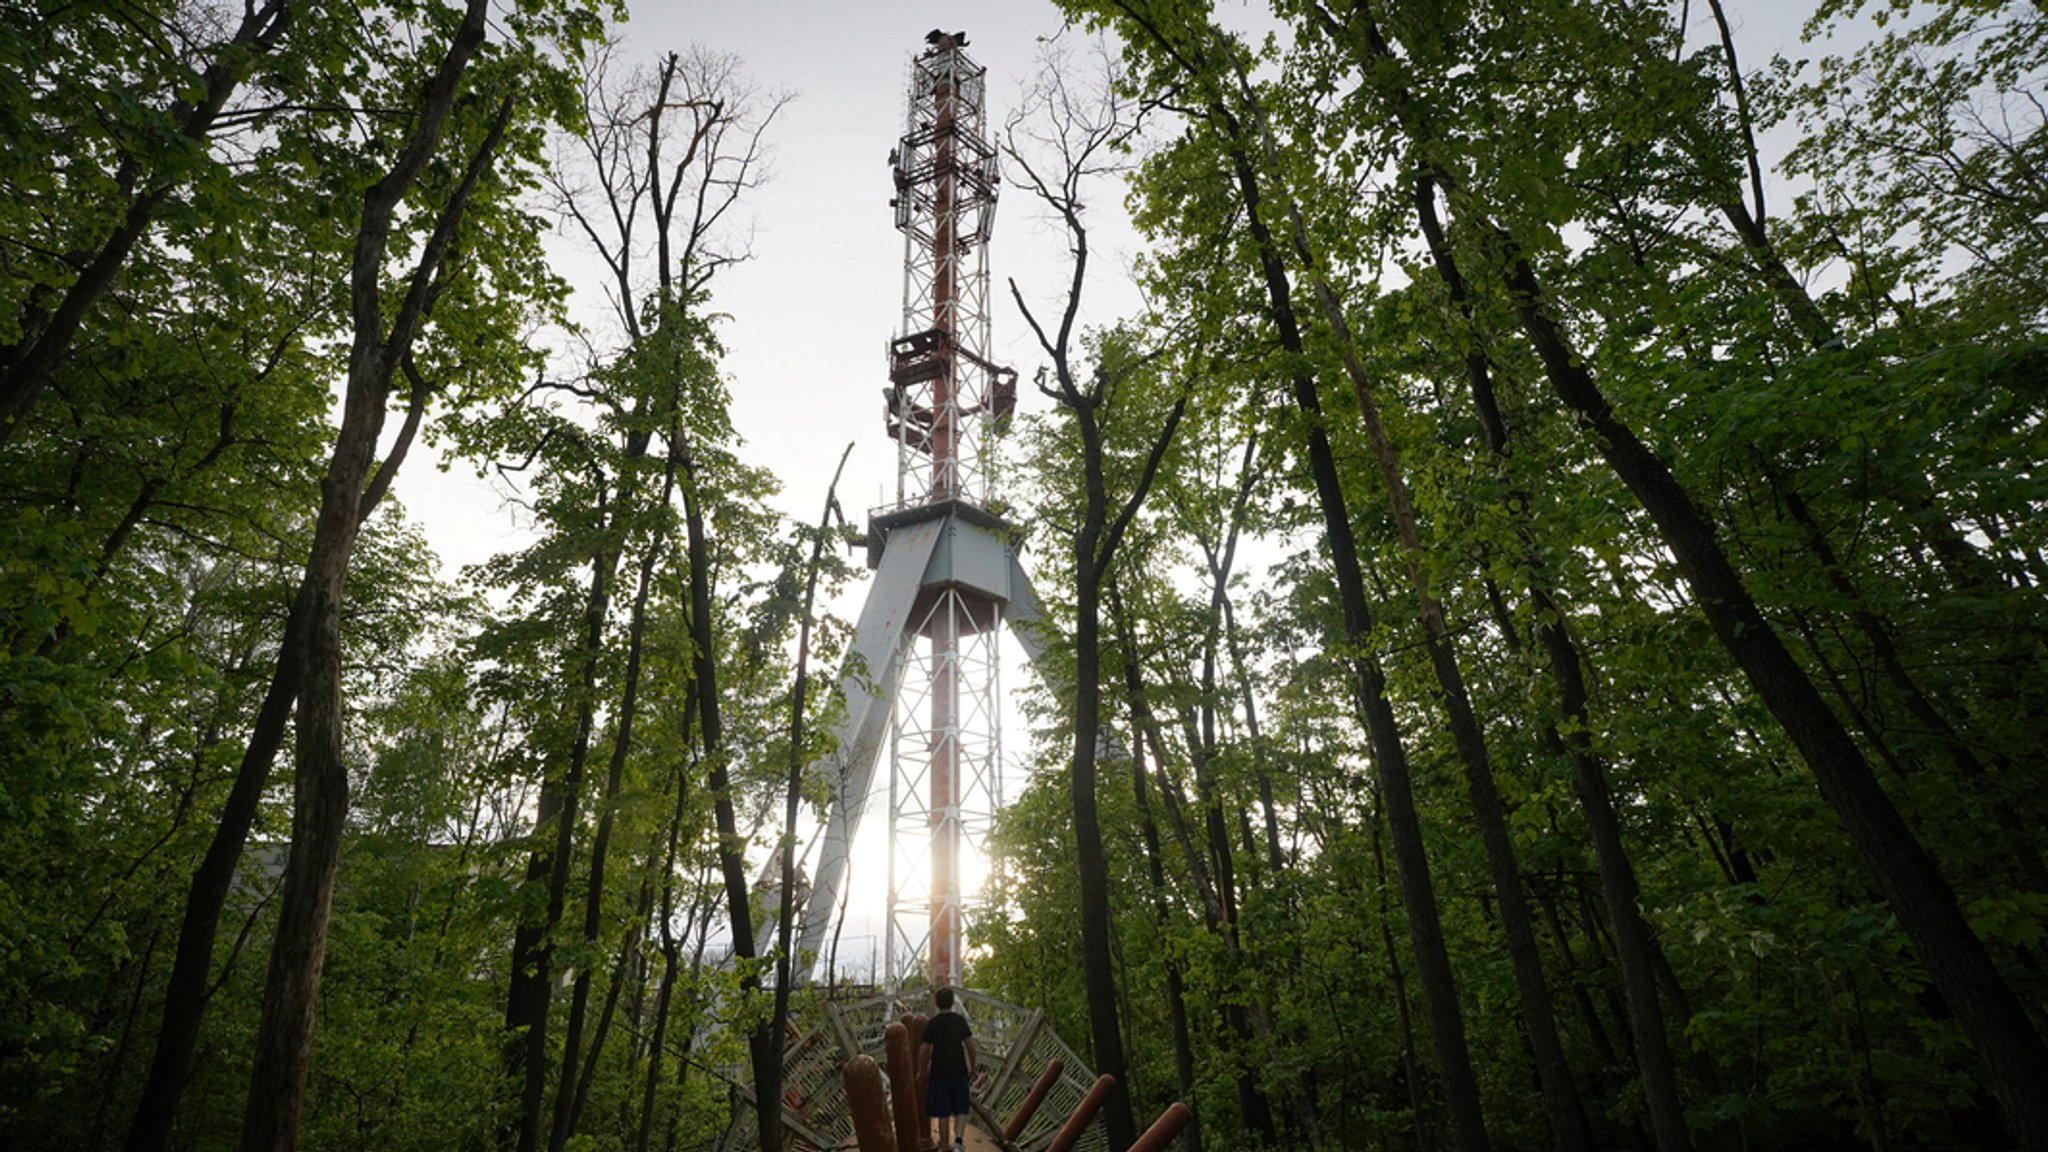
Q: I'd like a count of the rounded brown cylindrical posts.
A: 7